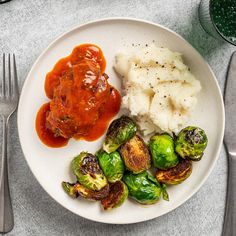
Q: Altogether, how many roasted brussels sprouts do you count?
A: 10